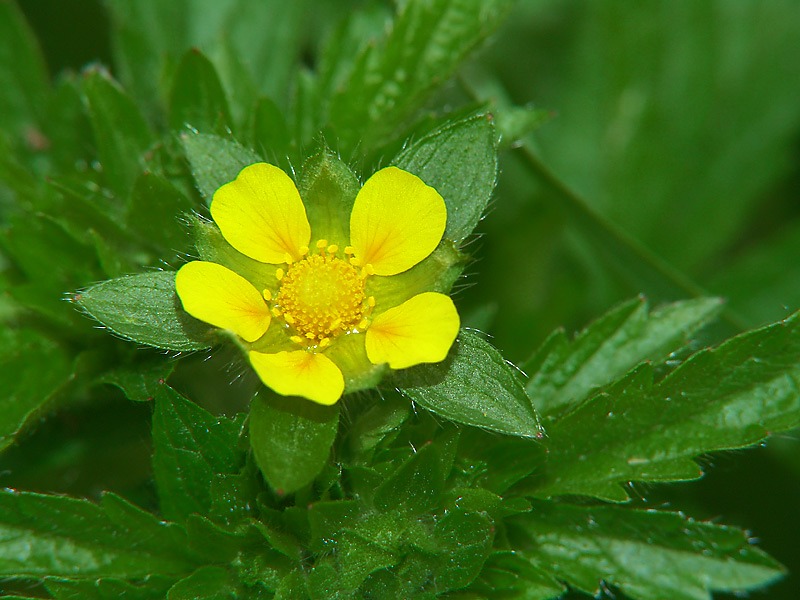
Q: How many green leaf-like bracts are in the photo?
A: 5